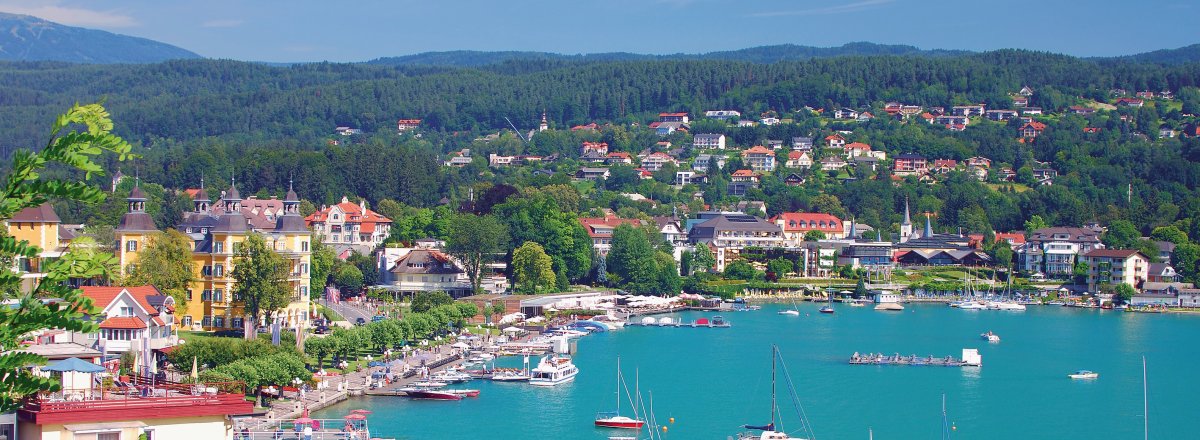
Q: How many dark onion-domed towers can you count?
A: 4